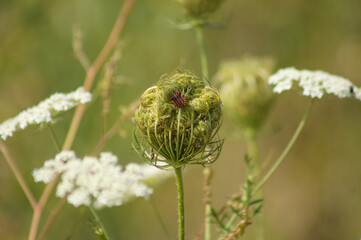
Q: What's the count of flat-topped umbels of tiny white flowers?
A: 3